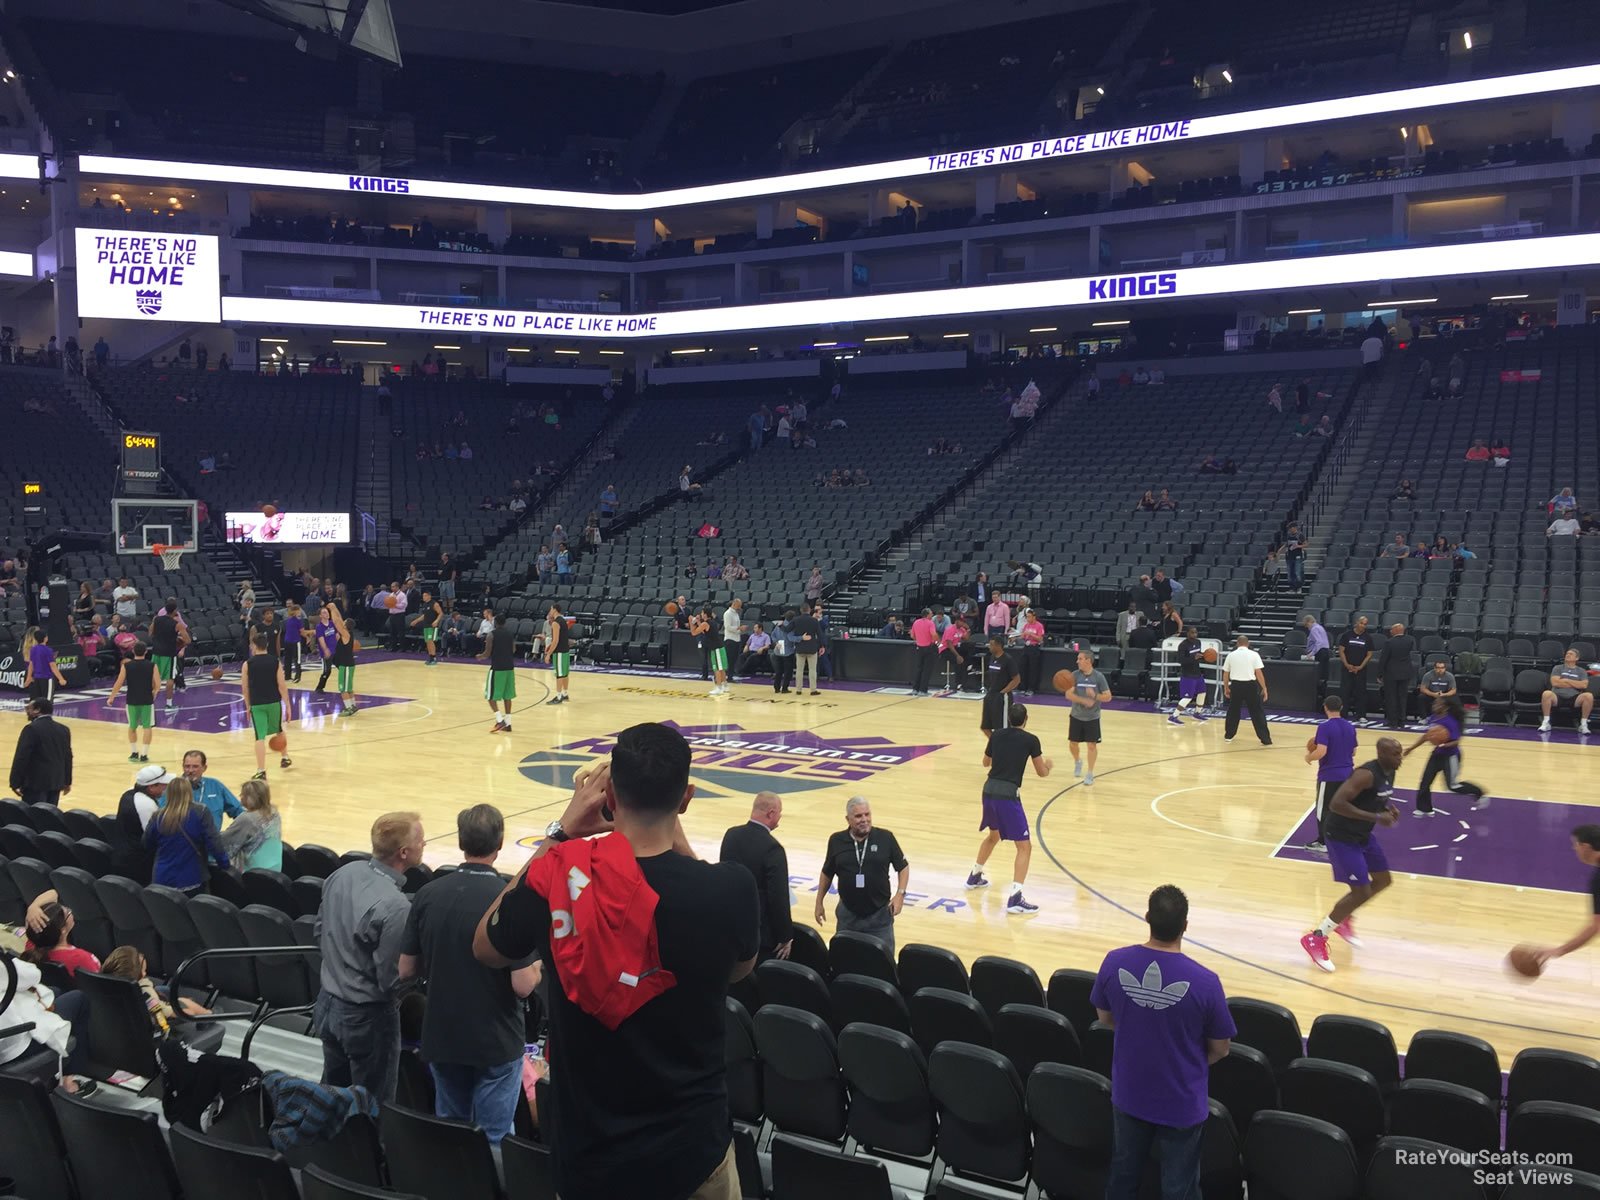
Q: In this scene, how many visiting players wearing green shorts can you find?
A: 8